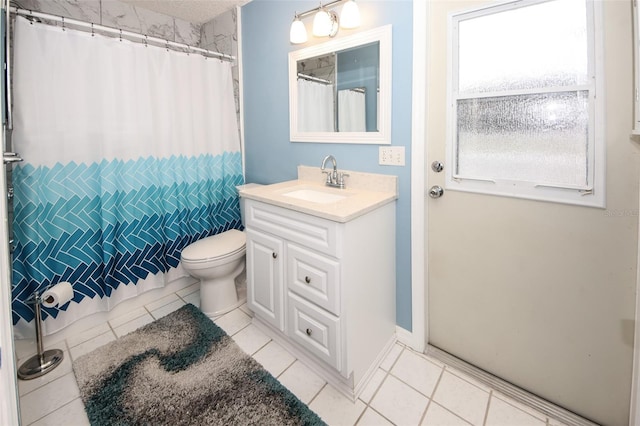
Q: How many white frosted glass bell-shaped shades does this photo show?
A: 3